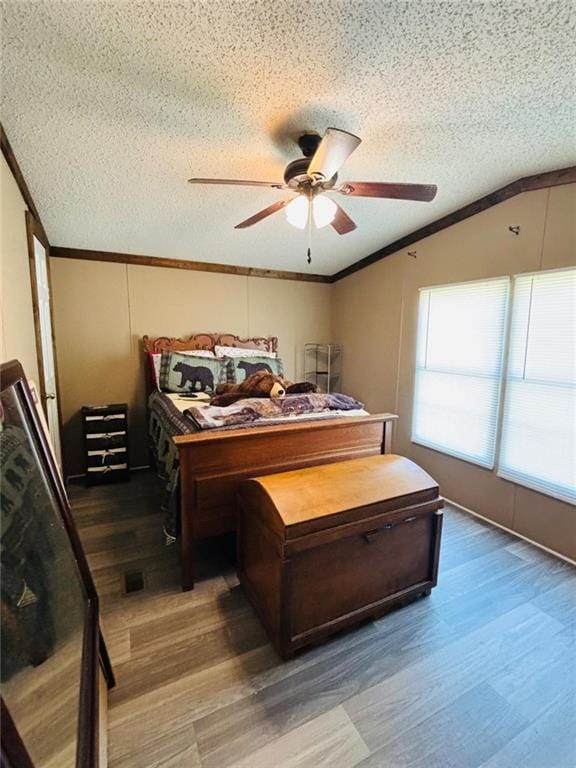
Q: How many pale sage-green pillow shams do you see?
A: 2